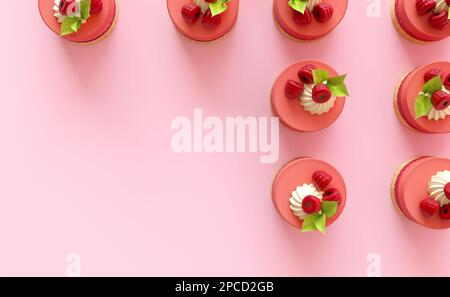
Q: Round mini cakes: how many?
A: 8